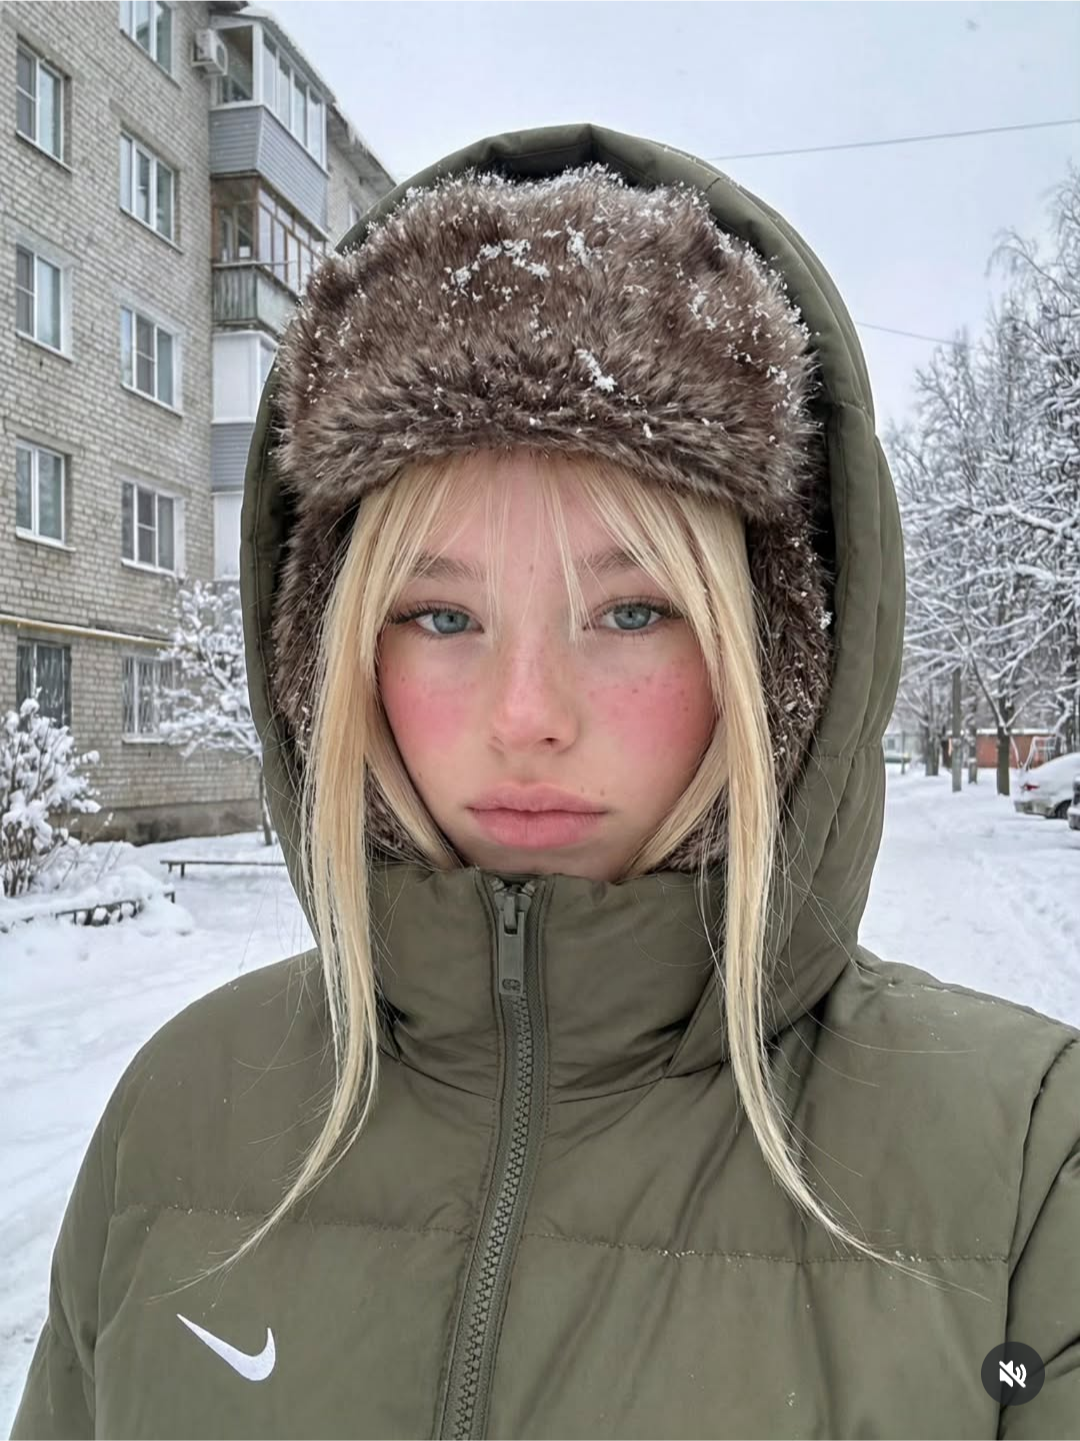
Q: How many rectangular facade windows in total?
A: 9